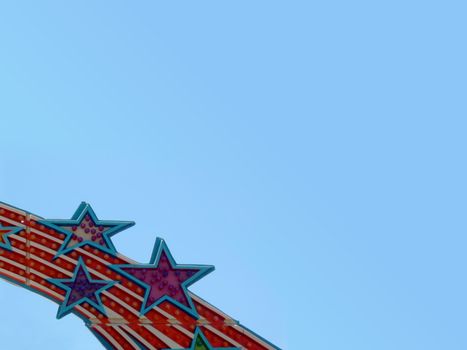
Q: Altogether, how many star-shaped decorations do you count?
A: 5